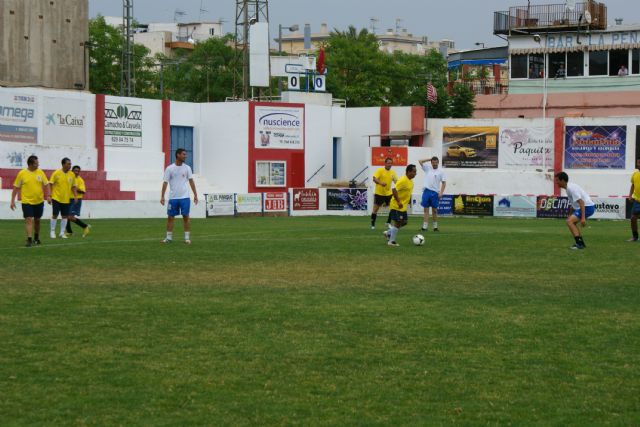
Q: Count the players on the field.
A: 9